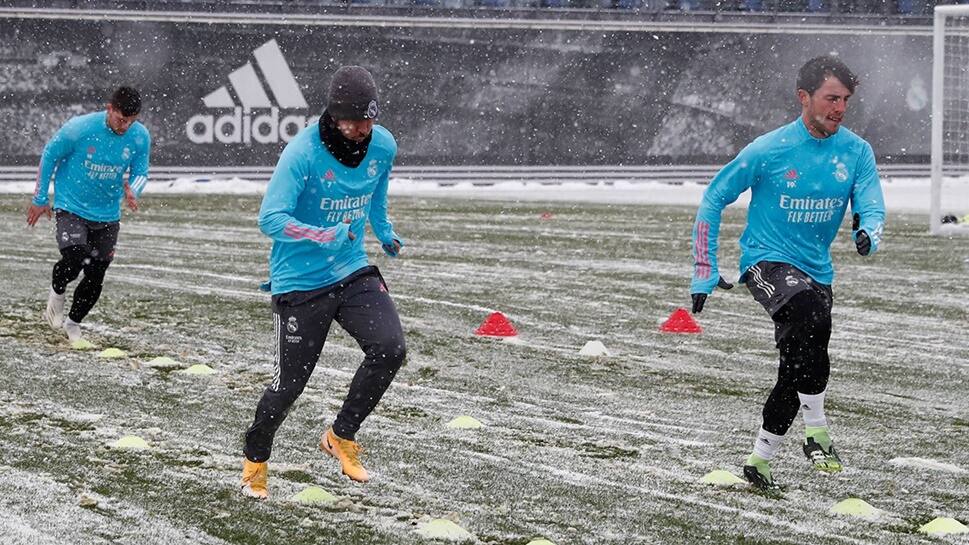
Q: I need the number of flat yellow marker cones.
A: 12